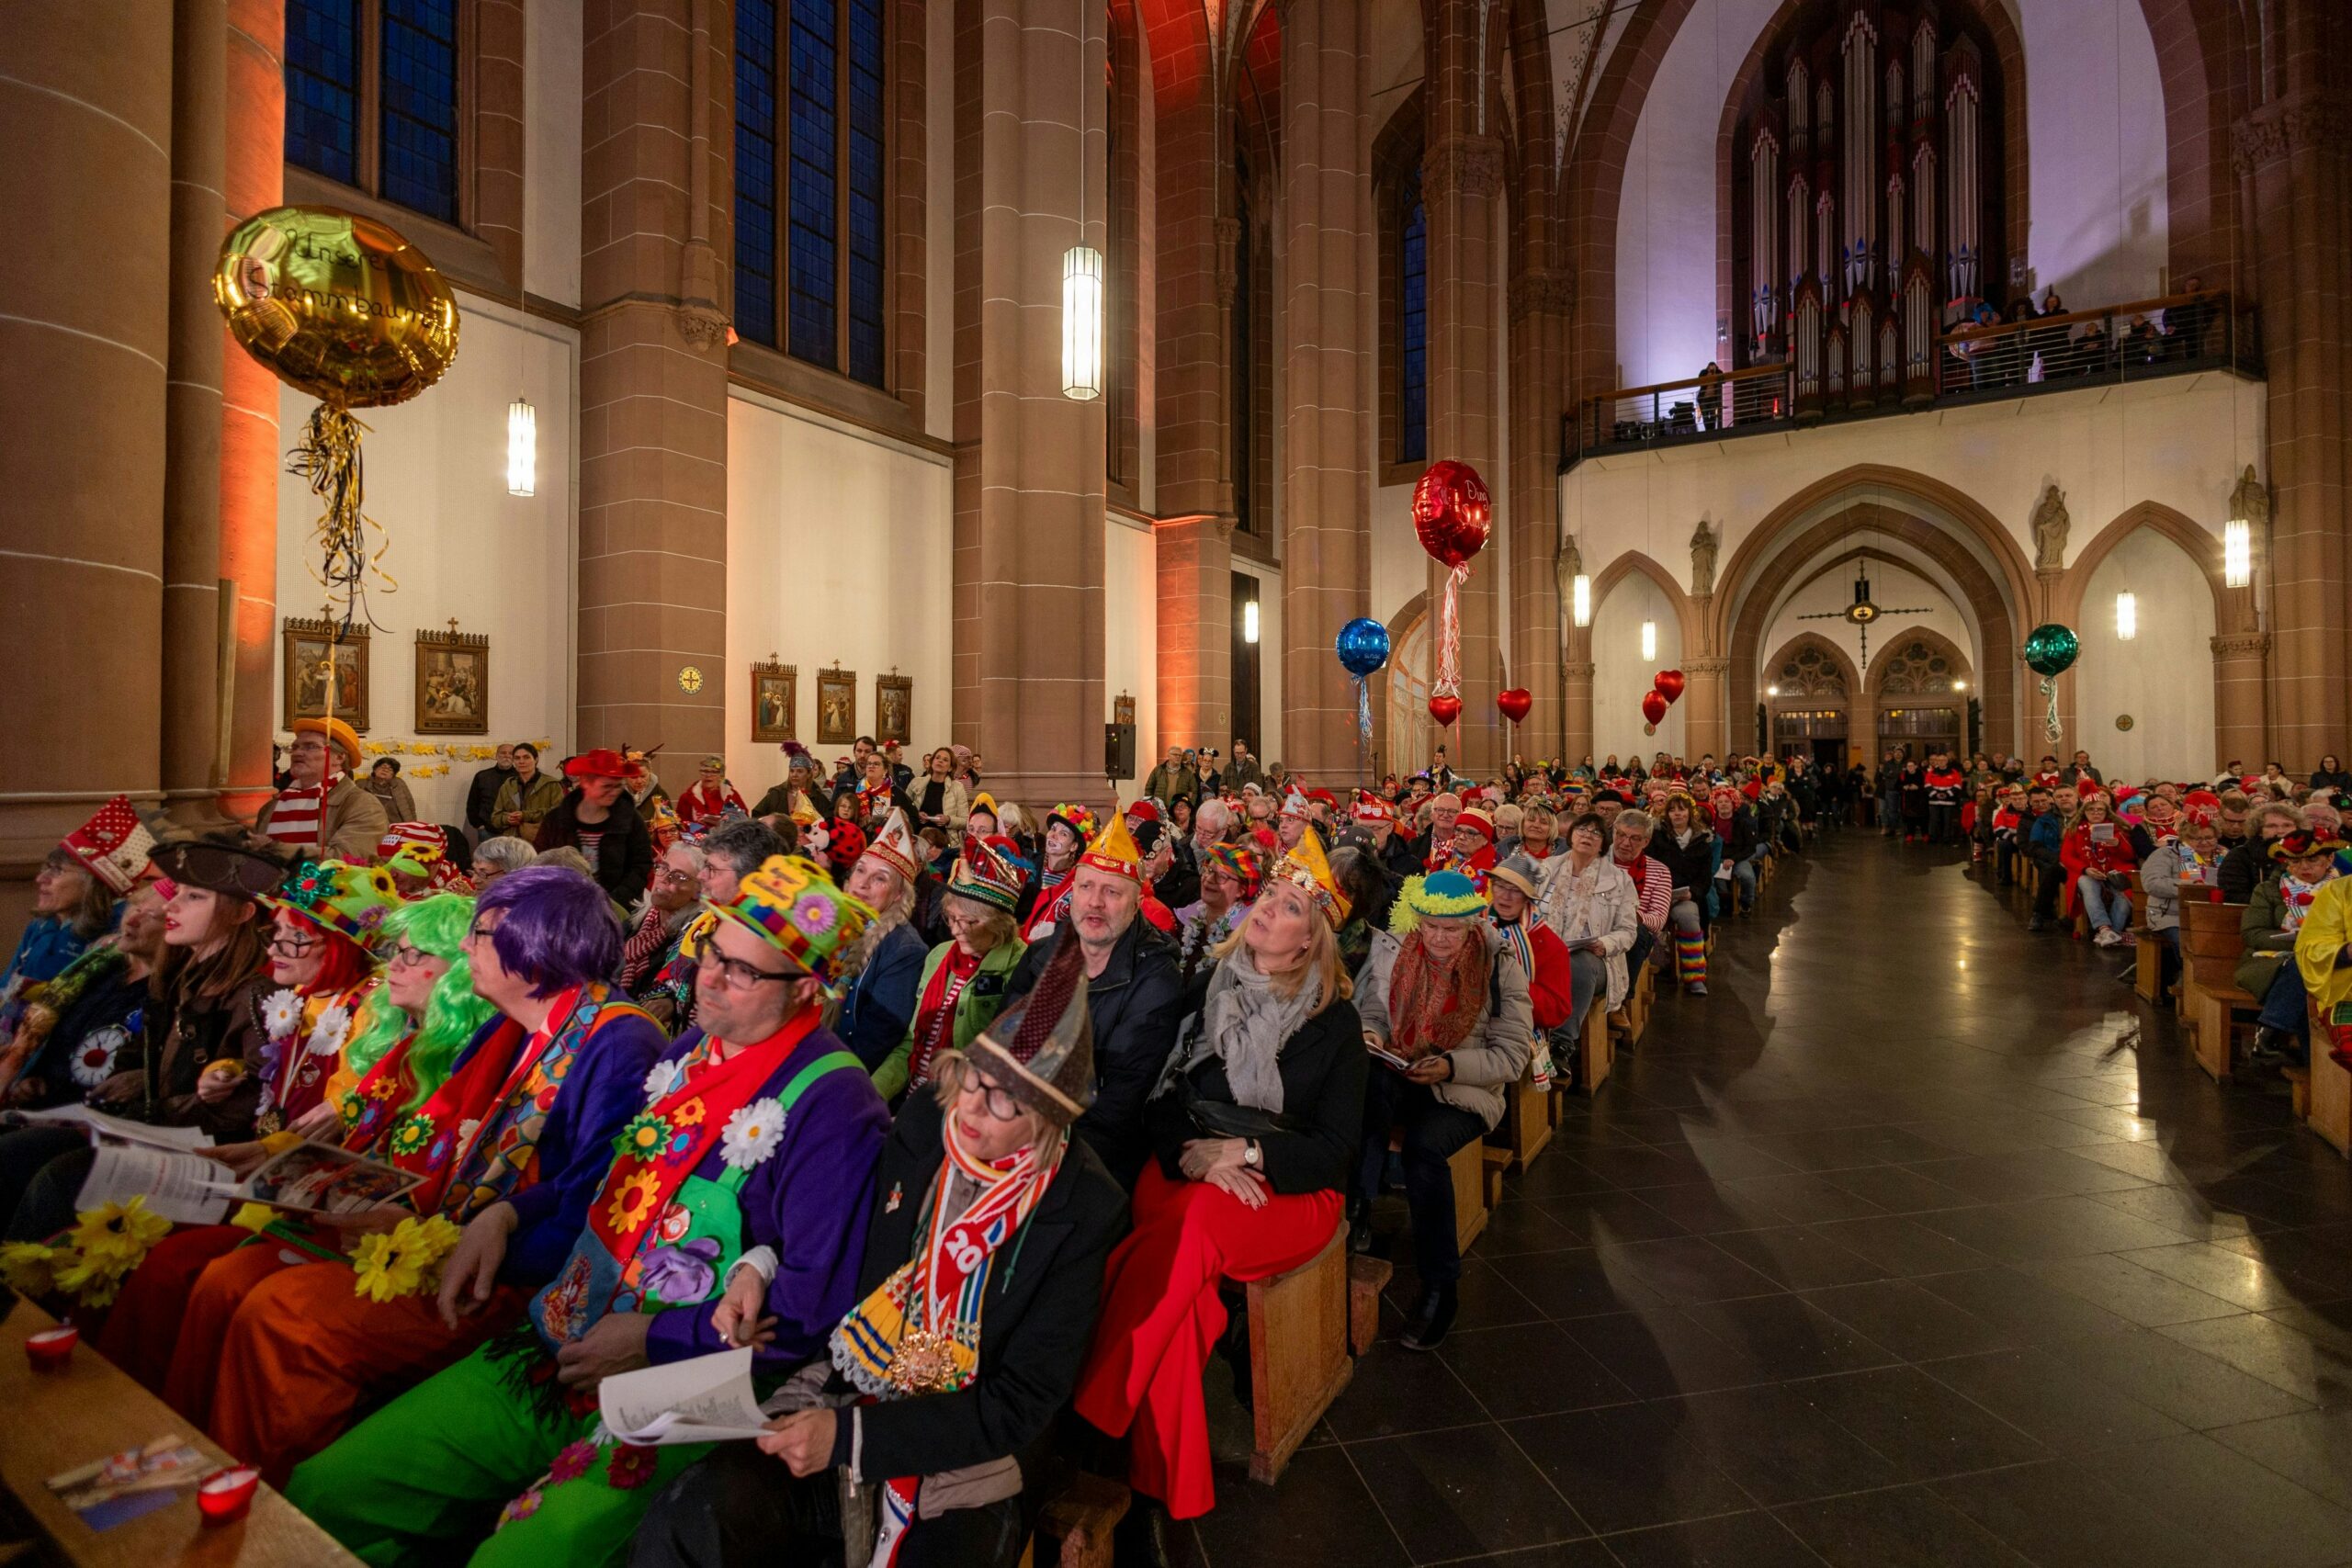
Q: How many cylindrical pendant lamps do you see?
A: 7